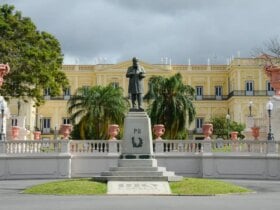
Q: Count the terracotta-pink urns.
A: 10